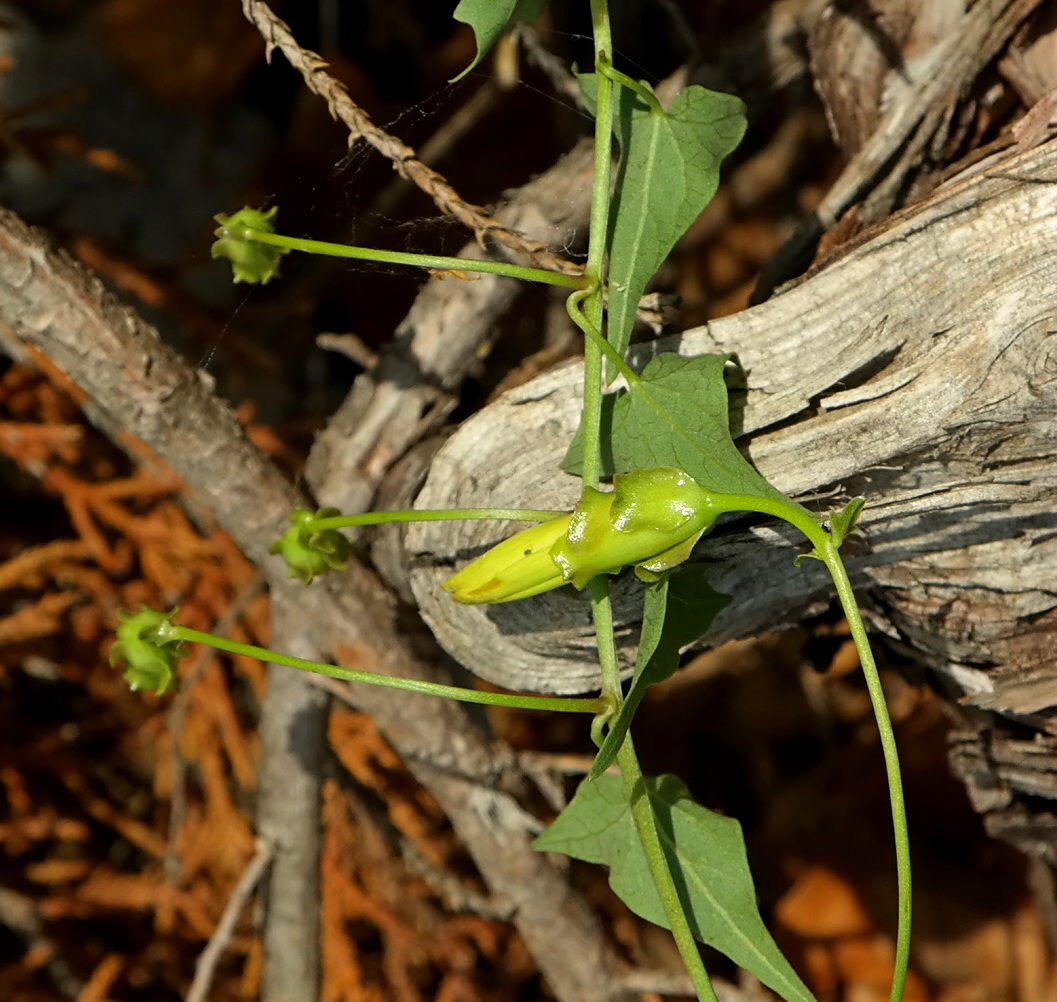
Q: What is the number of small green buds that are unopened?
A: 3